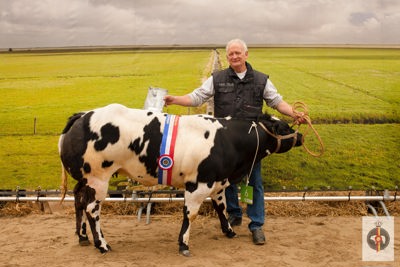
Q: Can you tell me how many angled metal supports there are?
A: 4